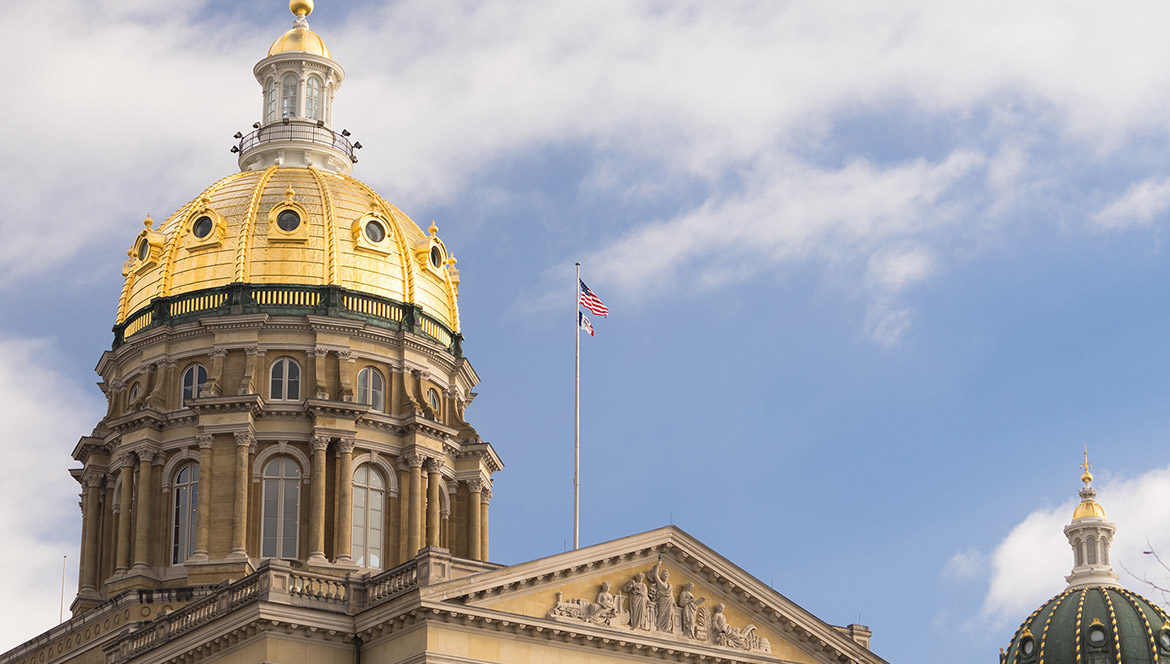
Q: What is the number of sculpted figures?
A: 5